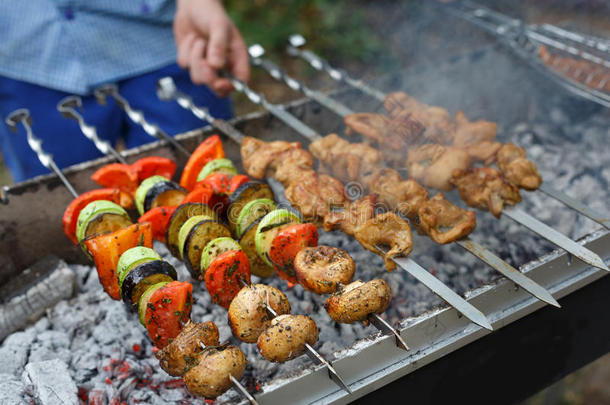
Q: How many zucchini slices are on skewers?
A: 9